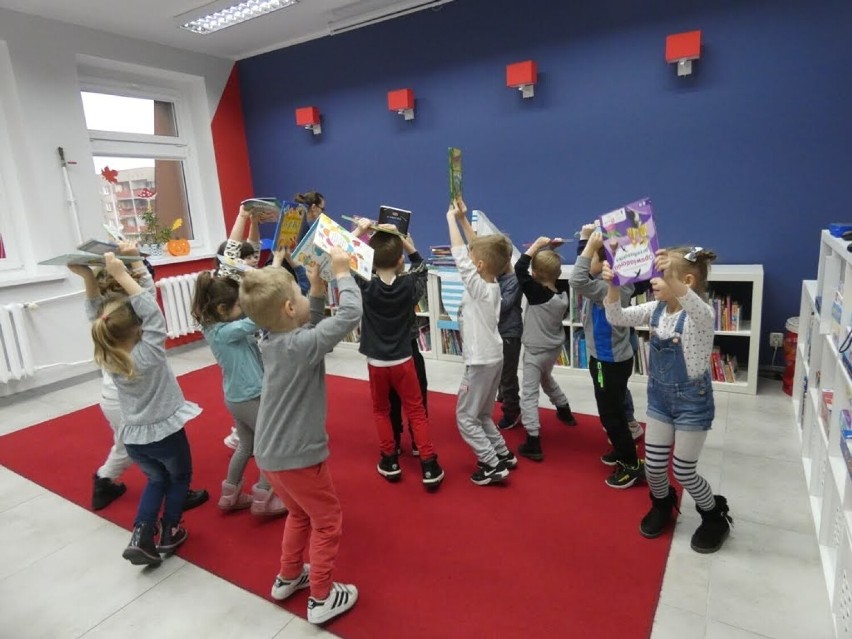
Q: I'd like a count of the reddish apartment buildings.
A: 1